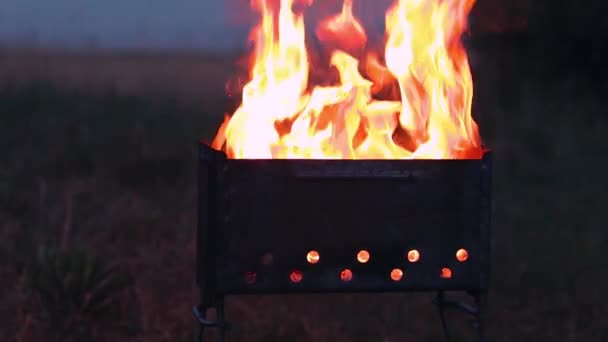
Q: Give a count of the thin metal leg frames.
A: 2